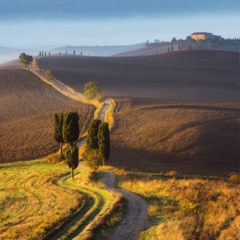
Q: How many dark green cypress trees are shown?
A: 5